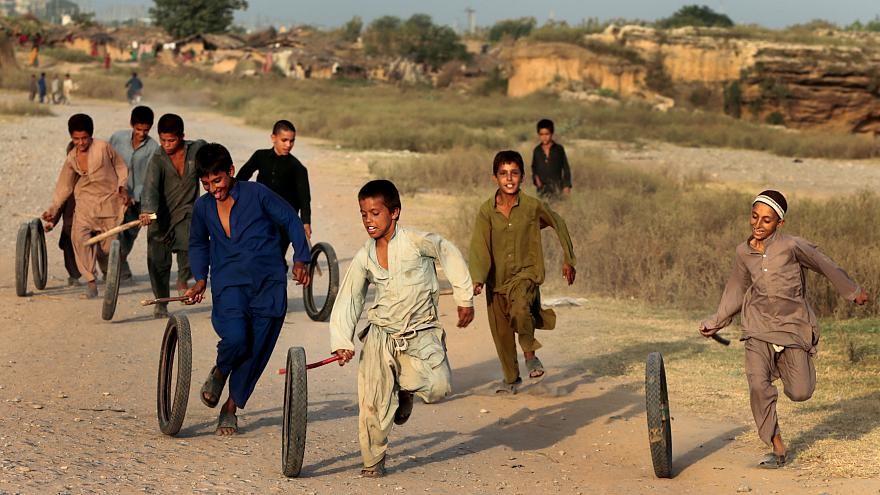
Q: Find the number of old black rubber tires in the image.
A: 7